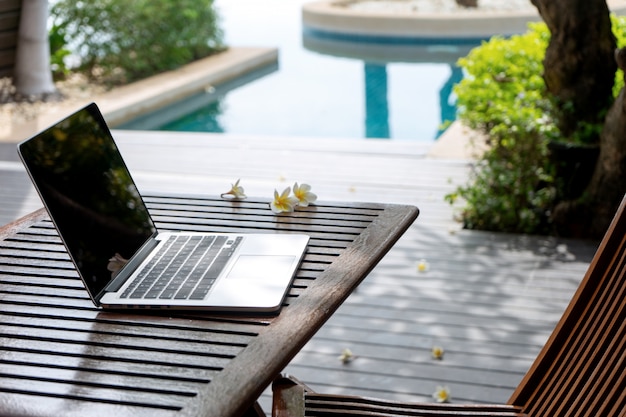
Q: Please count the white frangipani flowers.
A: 7